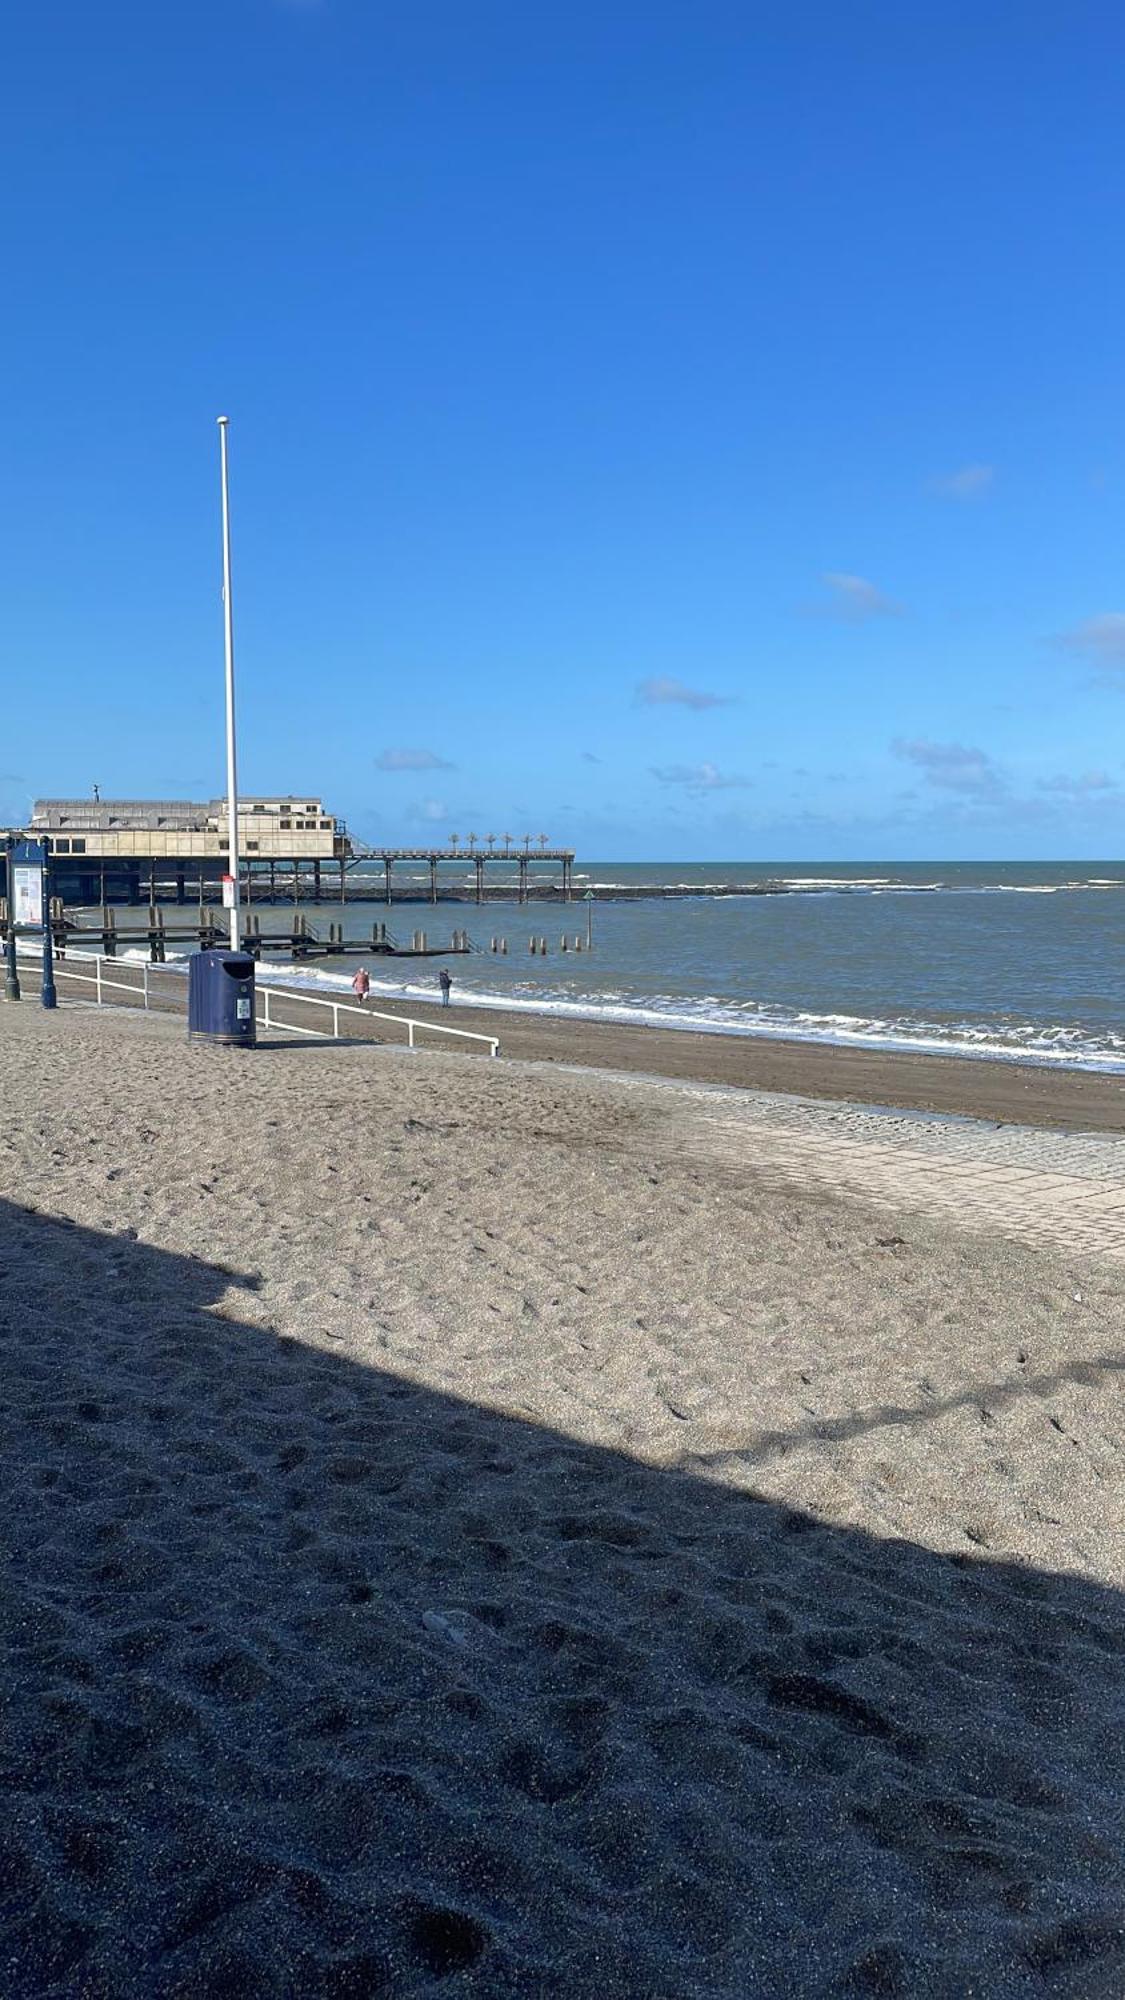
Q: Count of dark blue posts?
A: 2